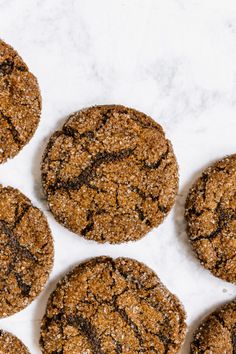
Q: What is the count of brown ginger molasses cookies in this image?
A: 7